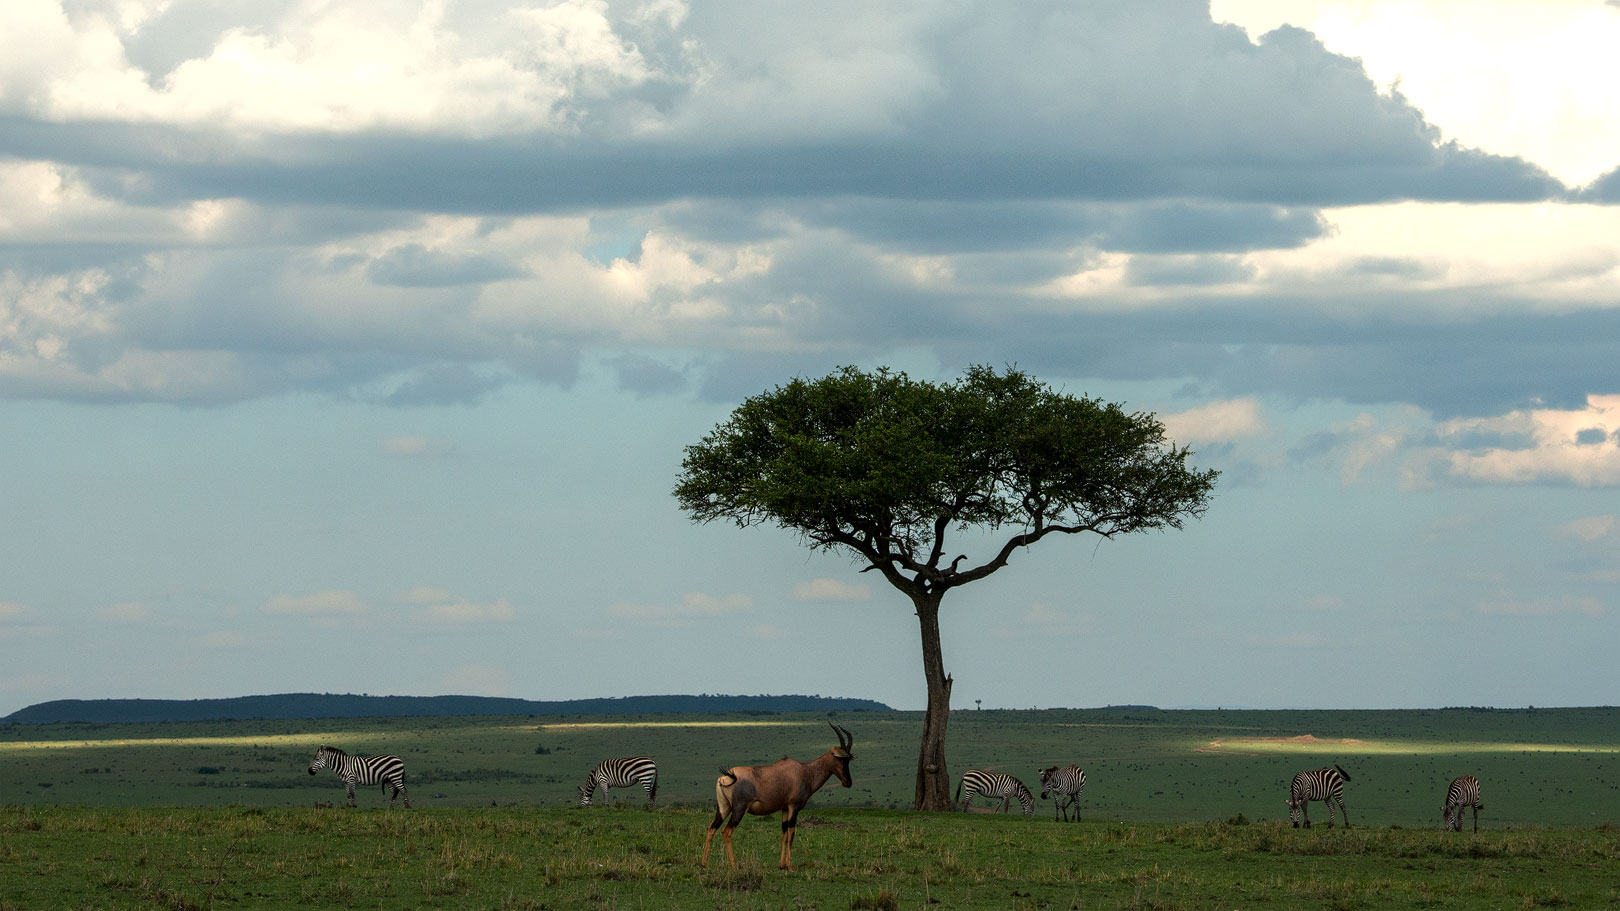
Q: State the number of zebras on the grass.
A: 6